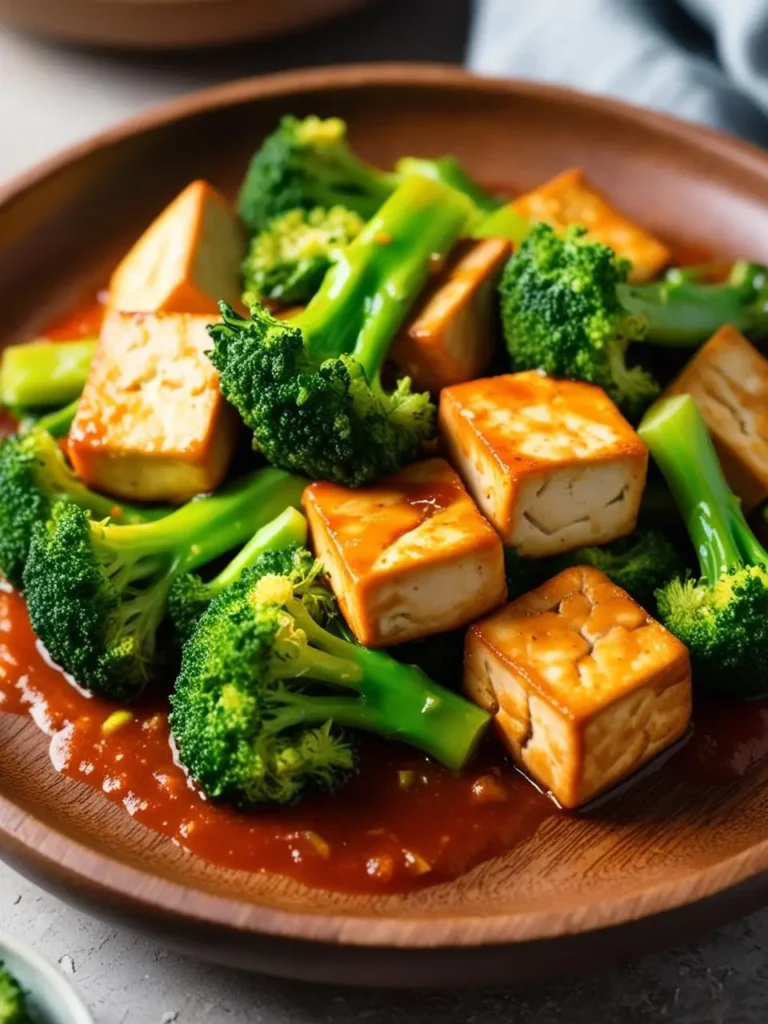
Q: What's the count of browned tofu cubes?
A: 8